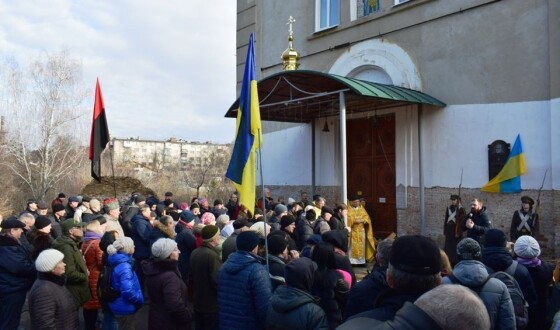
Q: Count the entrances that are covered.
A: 1